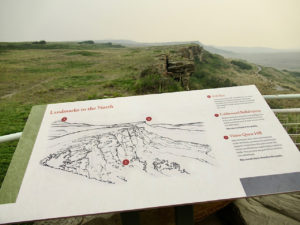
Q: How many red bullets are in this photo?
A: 6